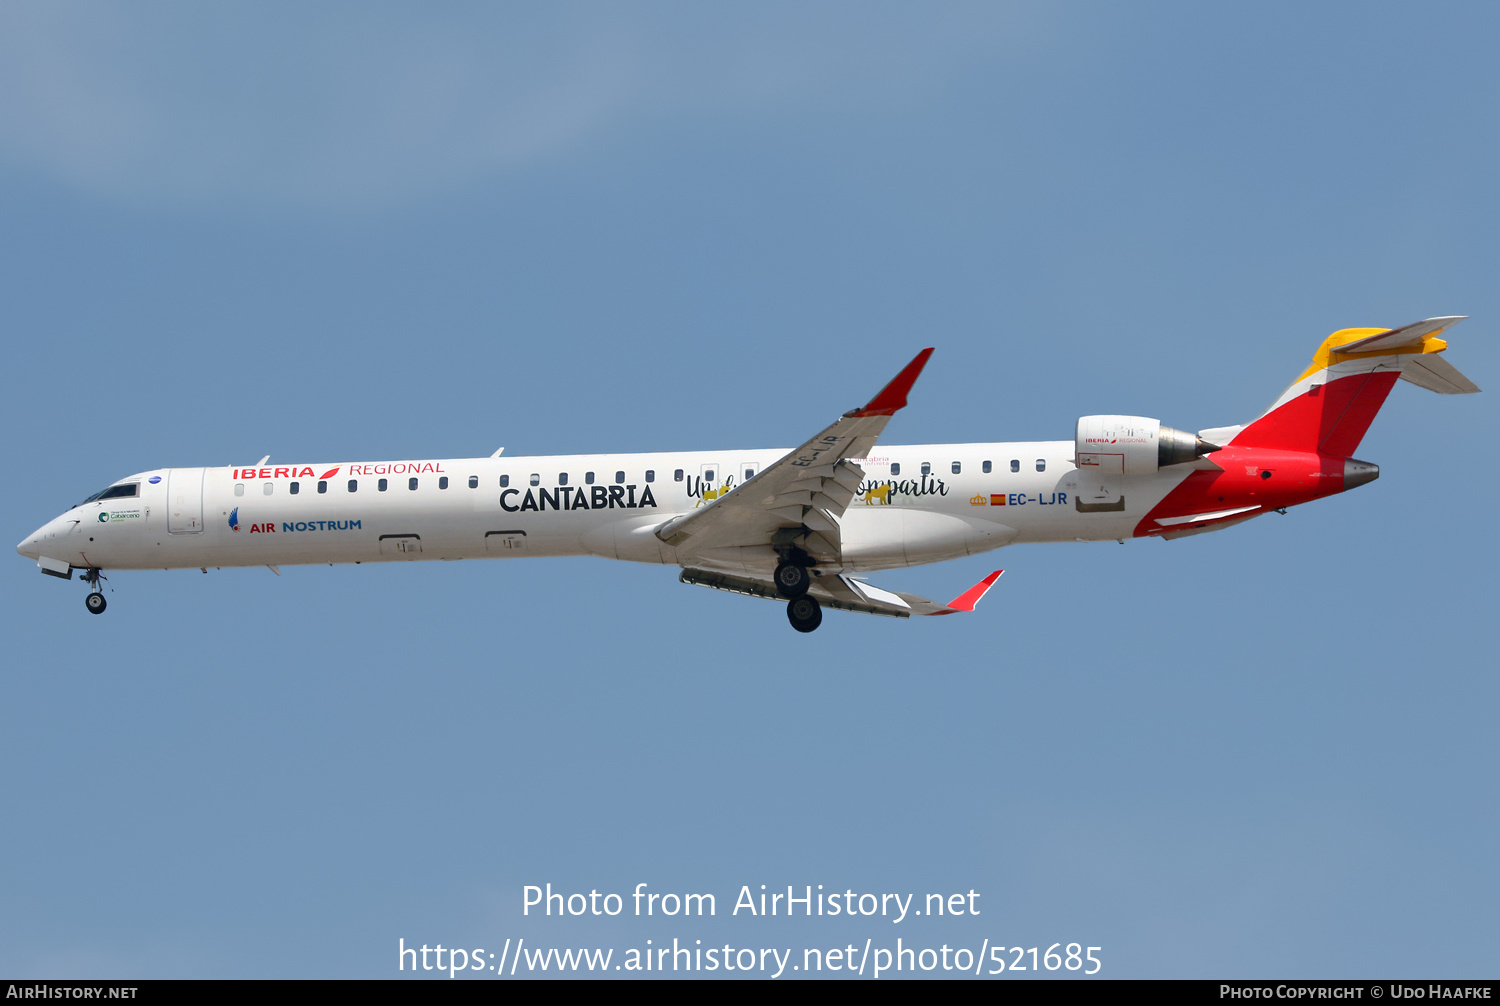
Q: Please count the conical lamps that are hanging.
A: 0